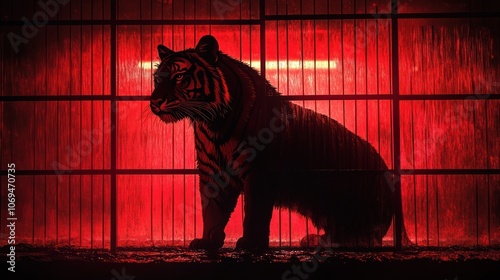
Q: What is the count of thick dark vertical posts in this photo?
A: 3